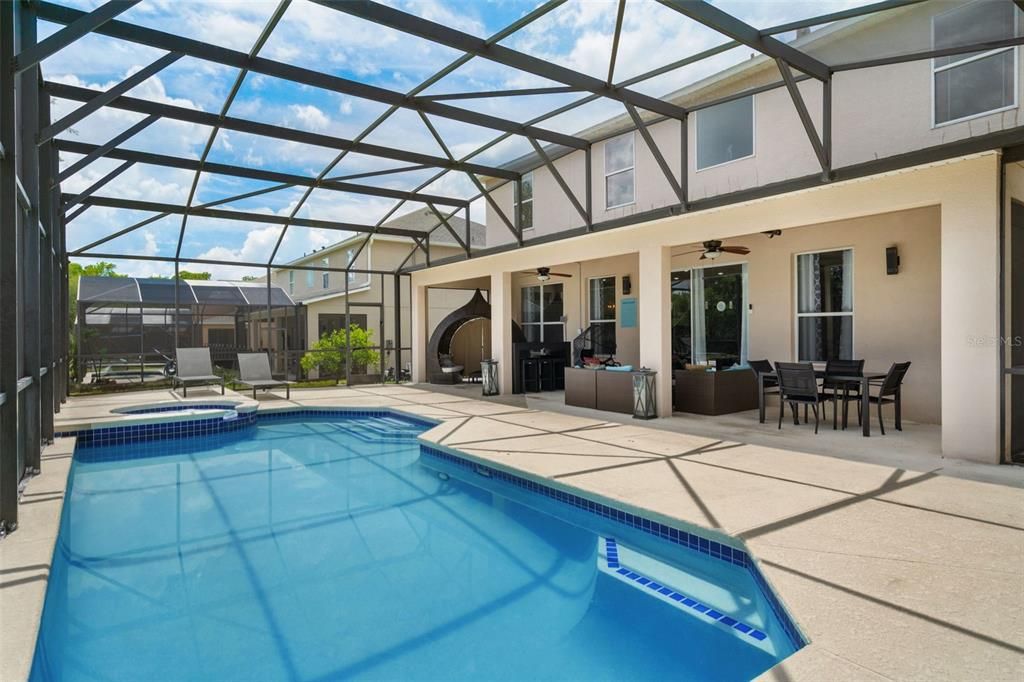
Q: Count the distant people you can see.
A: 0